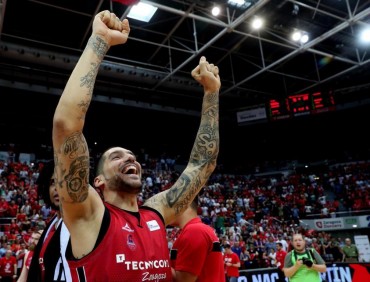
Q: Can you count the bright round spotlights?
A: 5